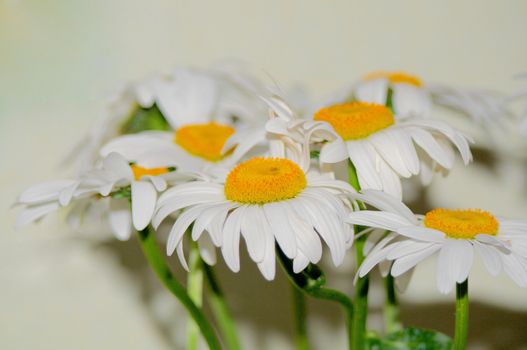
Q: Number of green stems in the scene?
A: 8